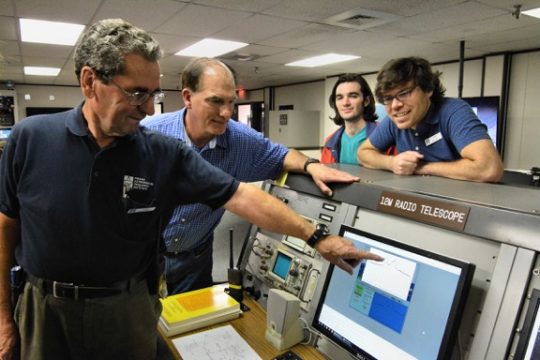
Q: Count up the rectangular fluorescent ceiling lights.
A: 5